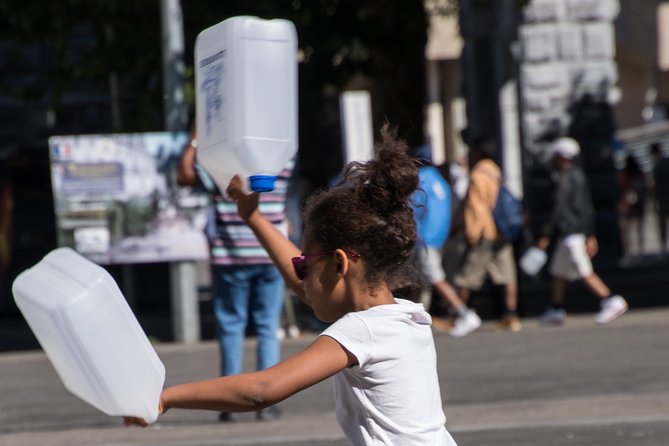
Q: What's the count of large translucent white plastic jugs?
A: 2